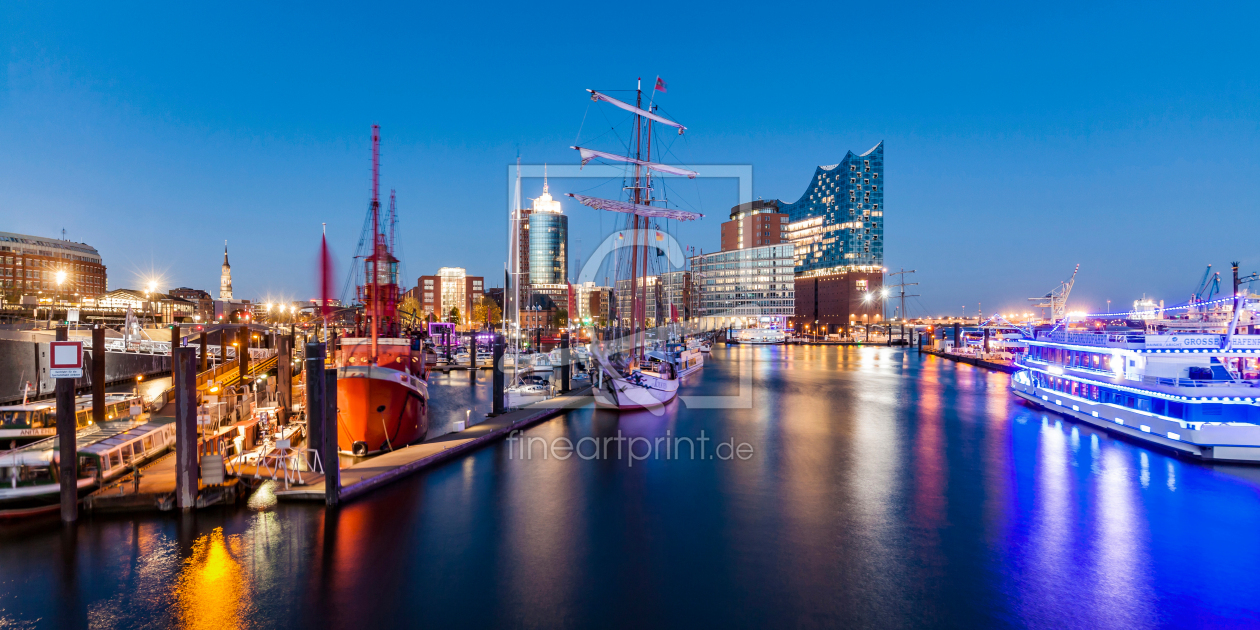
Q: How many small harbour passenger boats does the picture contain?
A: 2